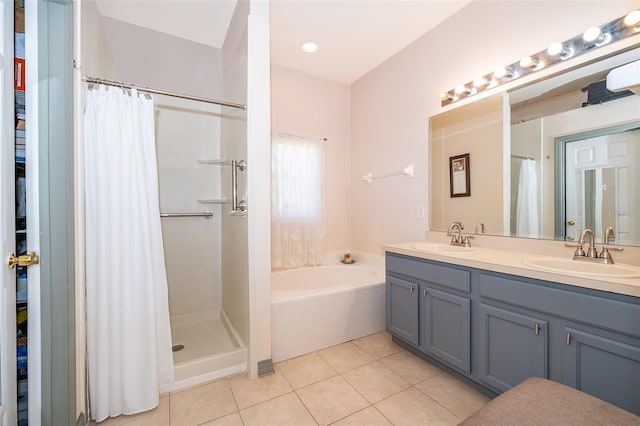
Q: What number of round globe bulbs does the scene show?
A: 8